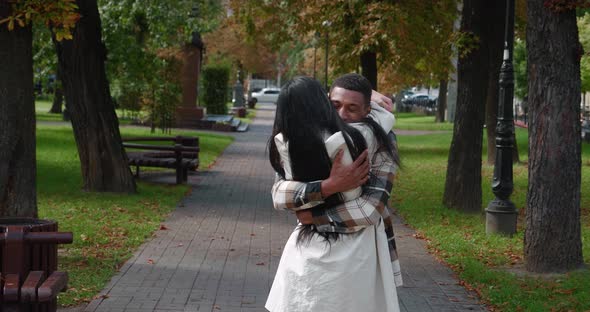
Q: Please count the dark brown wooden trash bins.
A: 1